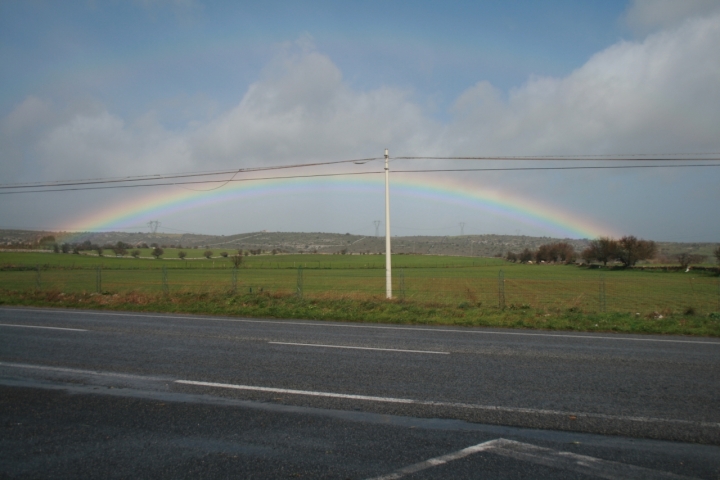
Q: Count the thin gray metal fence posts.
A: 8